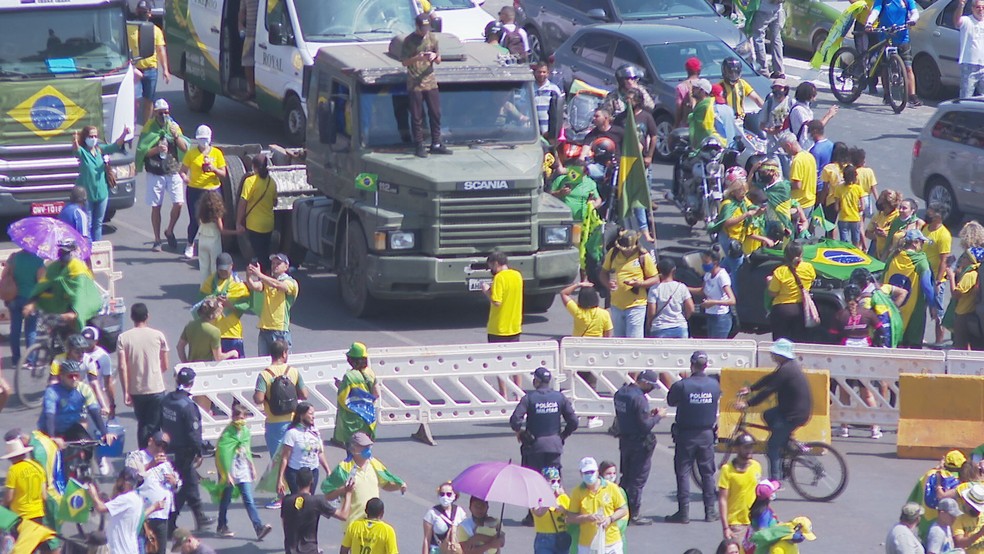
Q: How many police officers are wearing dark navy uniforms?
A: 4